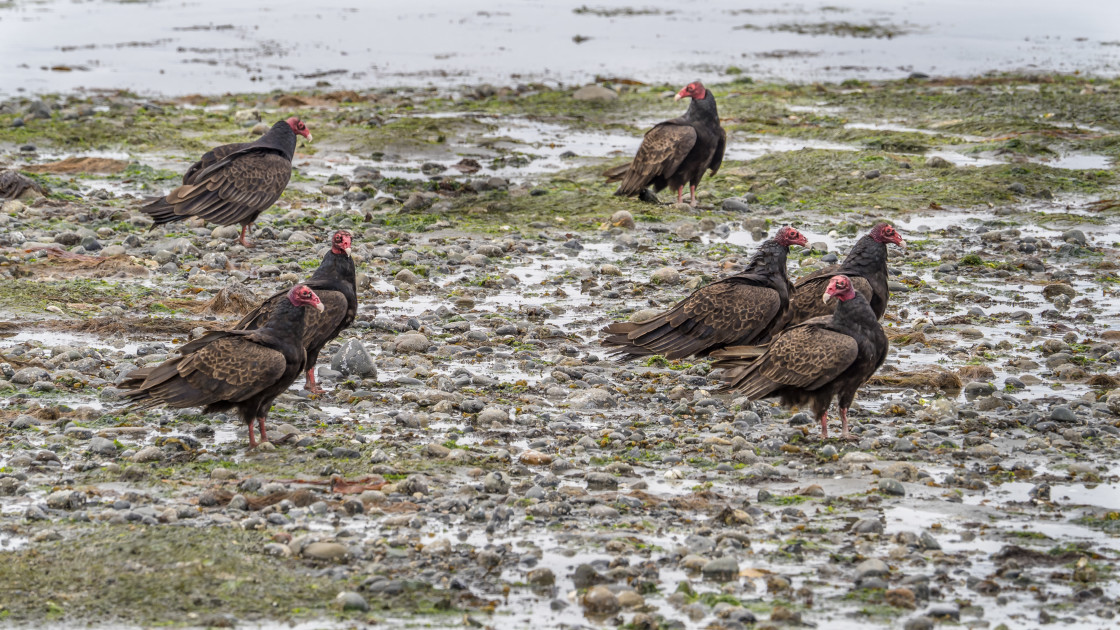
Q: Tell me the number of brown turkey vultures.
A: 7